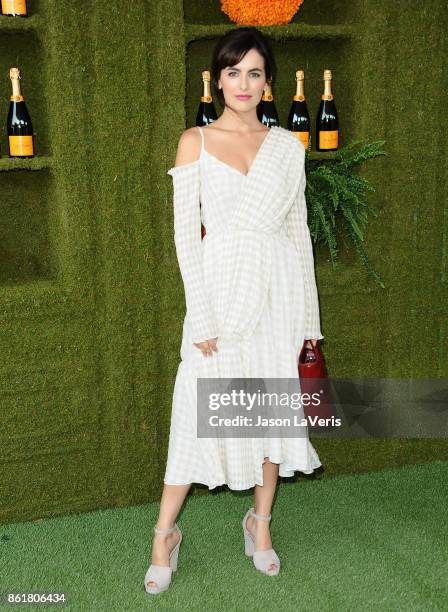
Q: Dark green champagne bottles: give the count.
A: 6